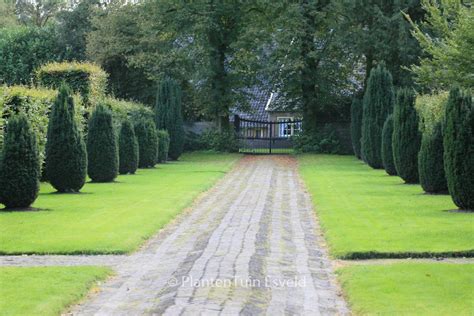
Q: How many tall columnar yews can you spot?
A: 13